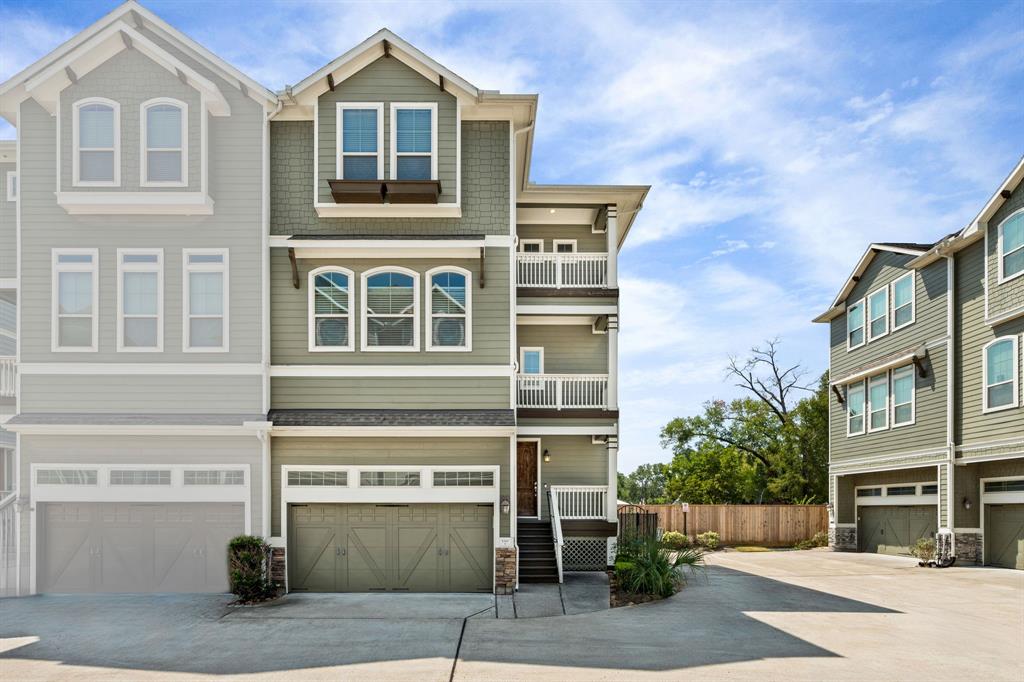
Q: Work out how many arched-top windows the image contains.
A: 7